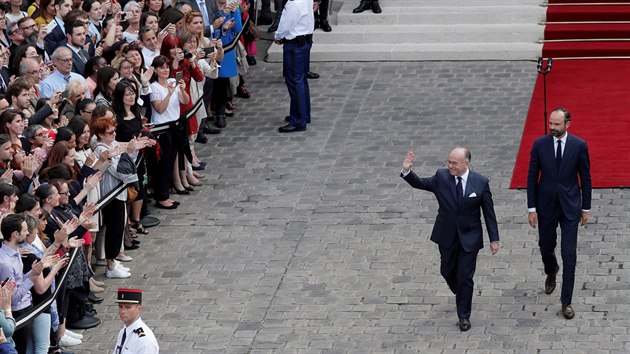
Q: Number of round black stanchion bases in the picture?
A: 2